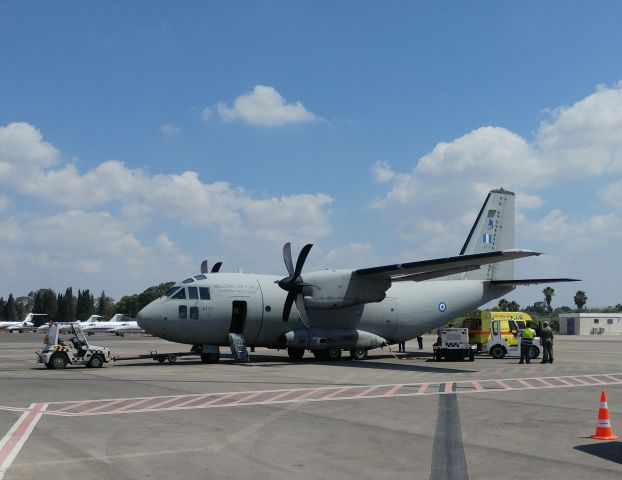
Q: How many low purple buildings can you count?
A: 0